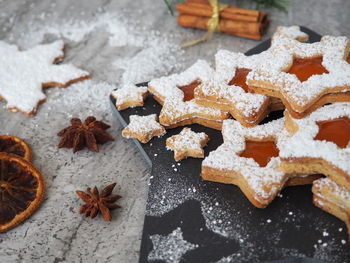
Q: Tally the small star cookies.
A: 3